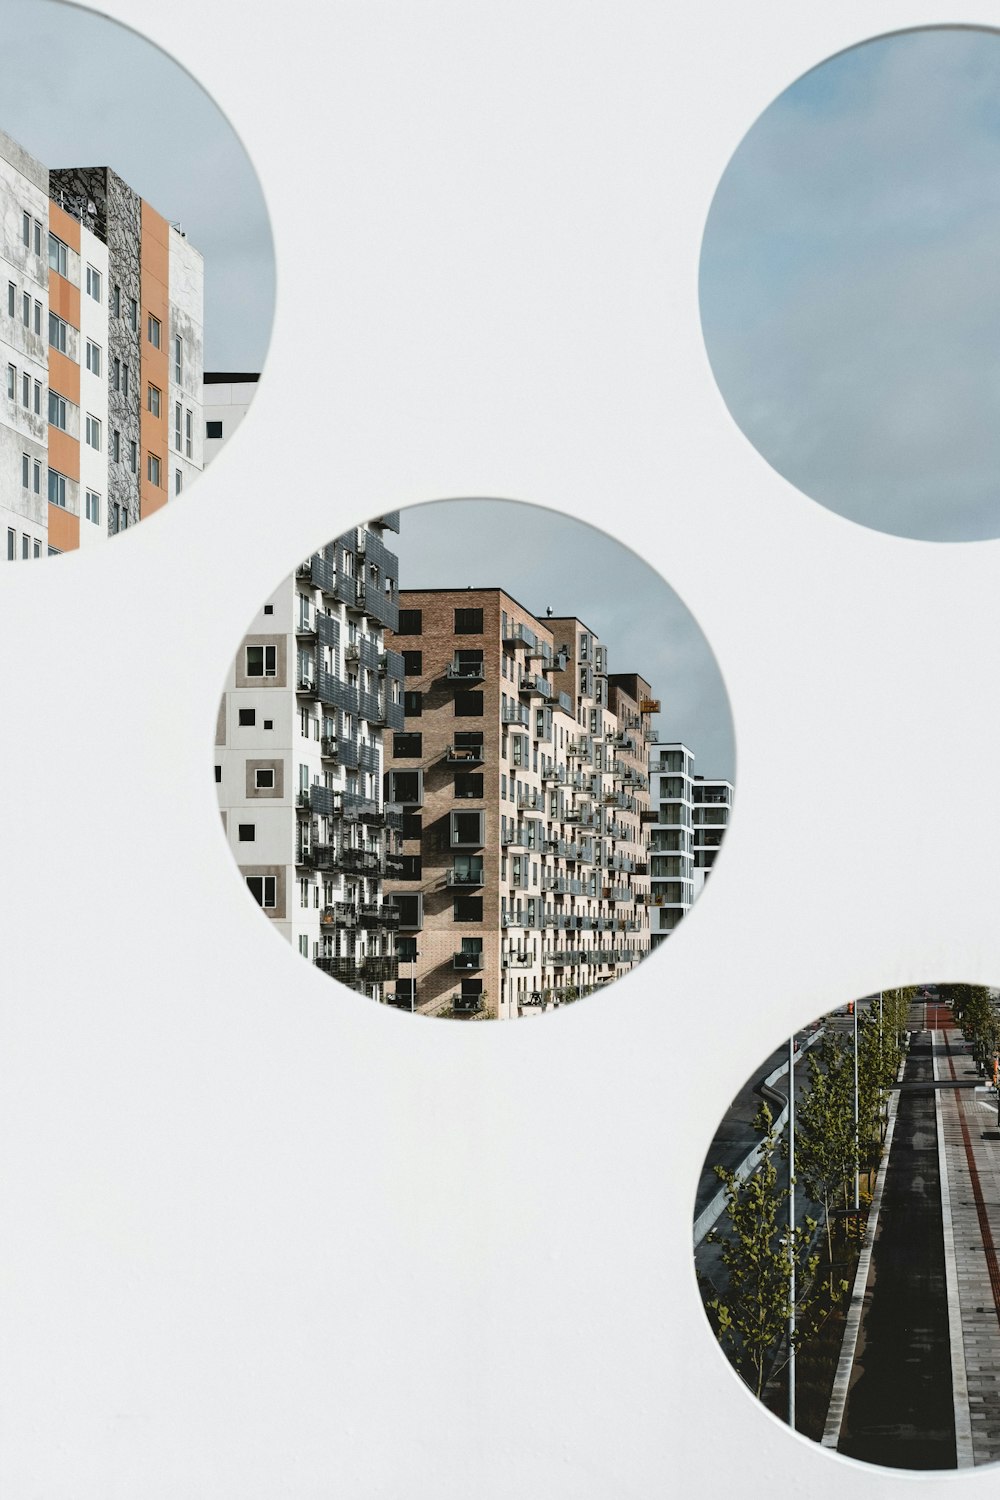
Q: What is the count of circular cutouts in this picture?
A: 4